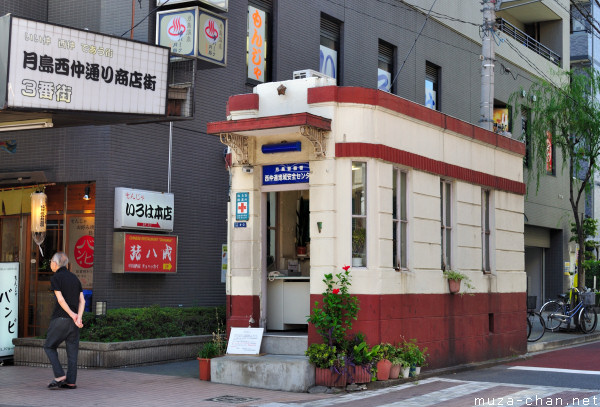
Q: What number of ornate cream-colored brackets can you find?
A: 2